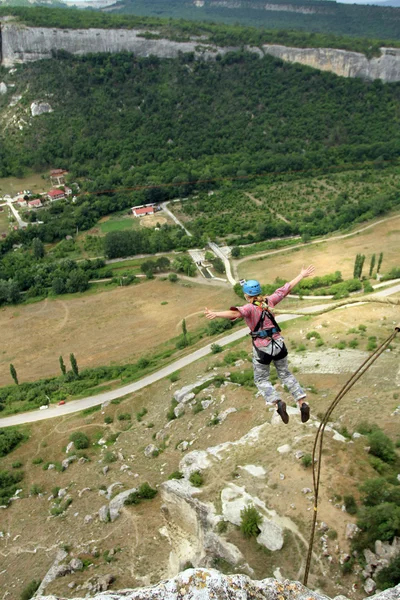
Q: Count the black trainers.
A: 2